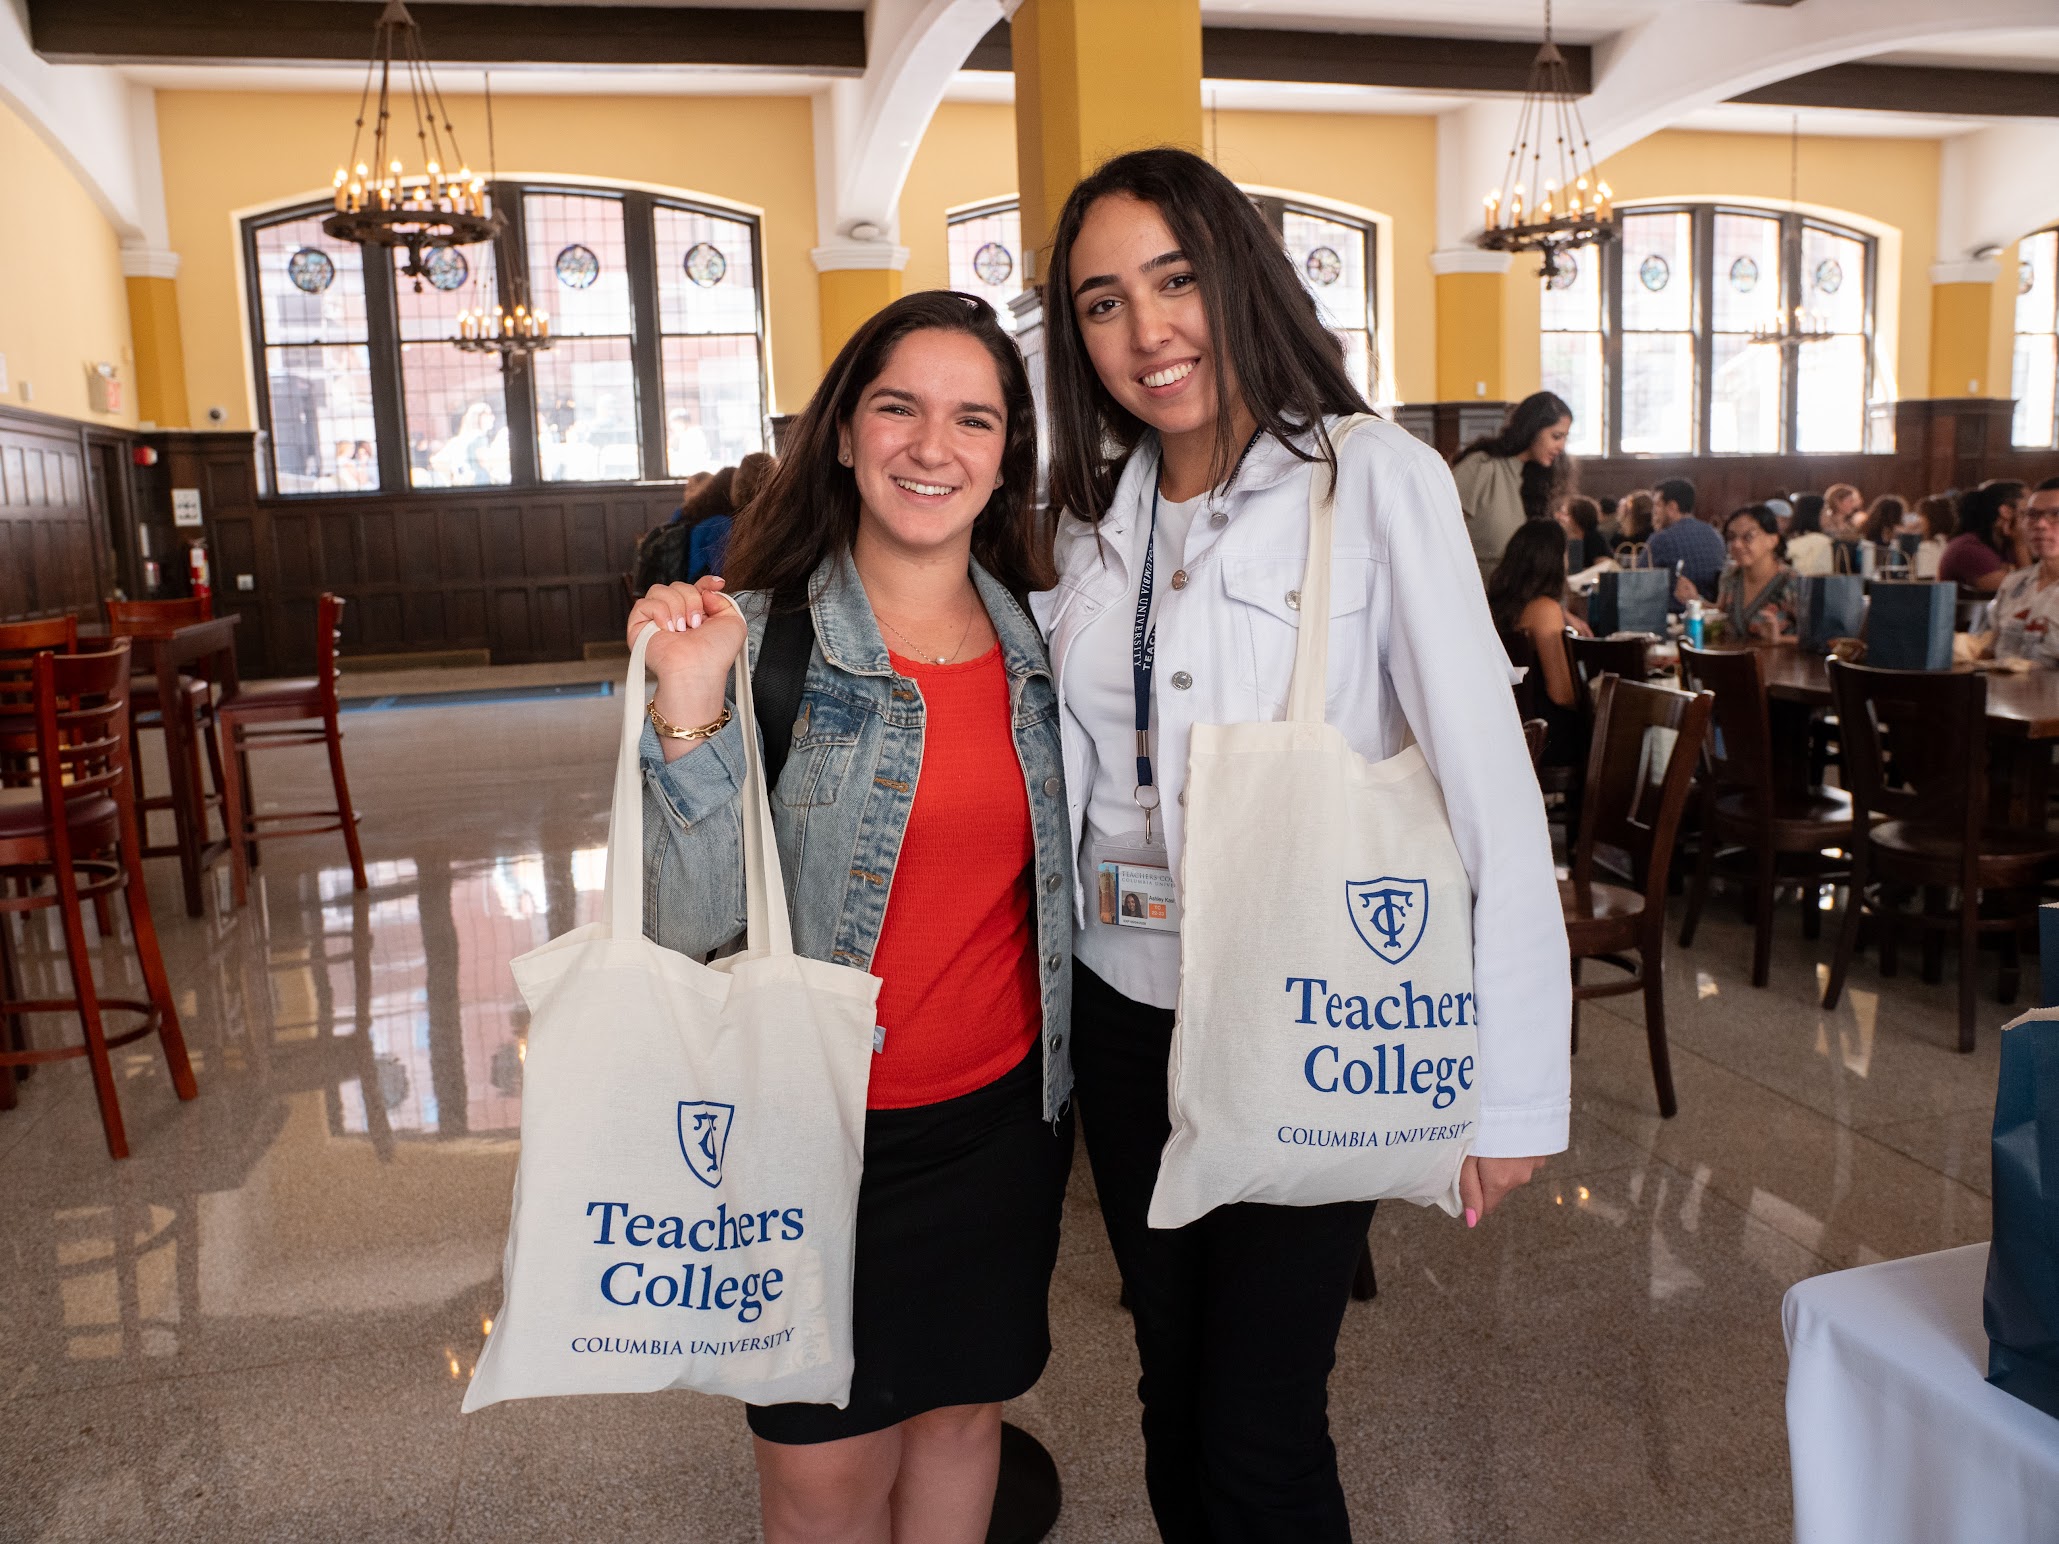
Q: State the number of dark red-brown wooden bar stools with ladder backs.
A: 4